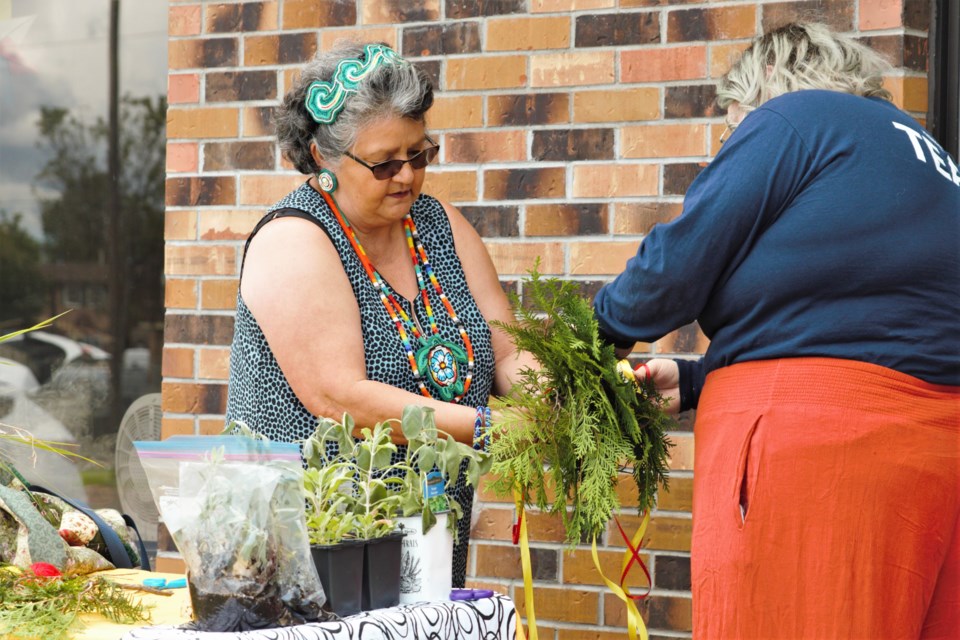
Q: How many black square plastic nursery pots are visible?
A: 2